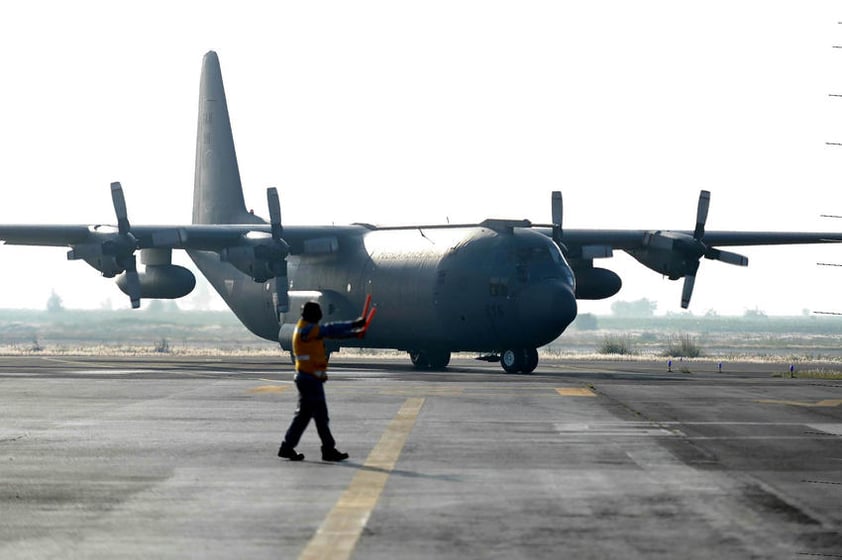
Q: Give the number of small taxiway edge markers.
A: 3